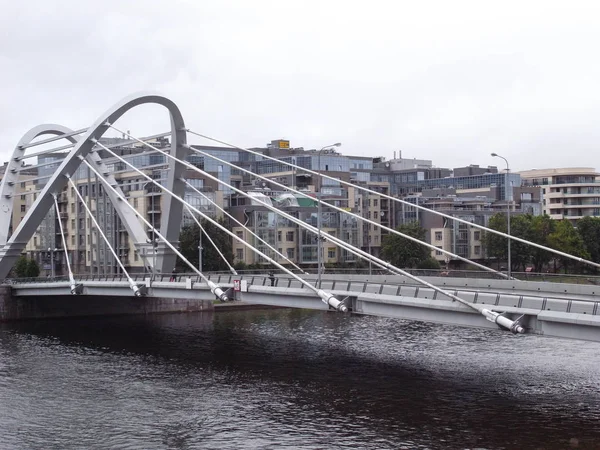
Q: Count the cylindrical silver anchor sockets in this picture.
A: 5